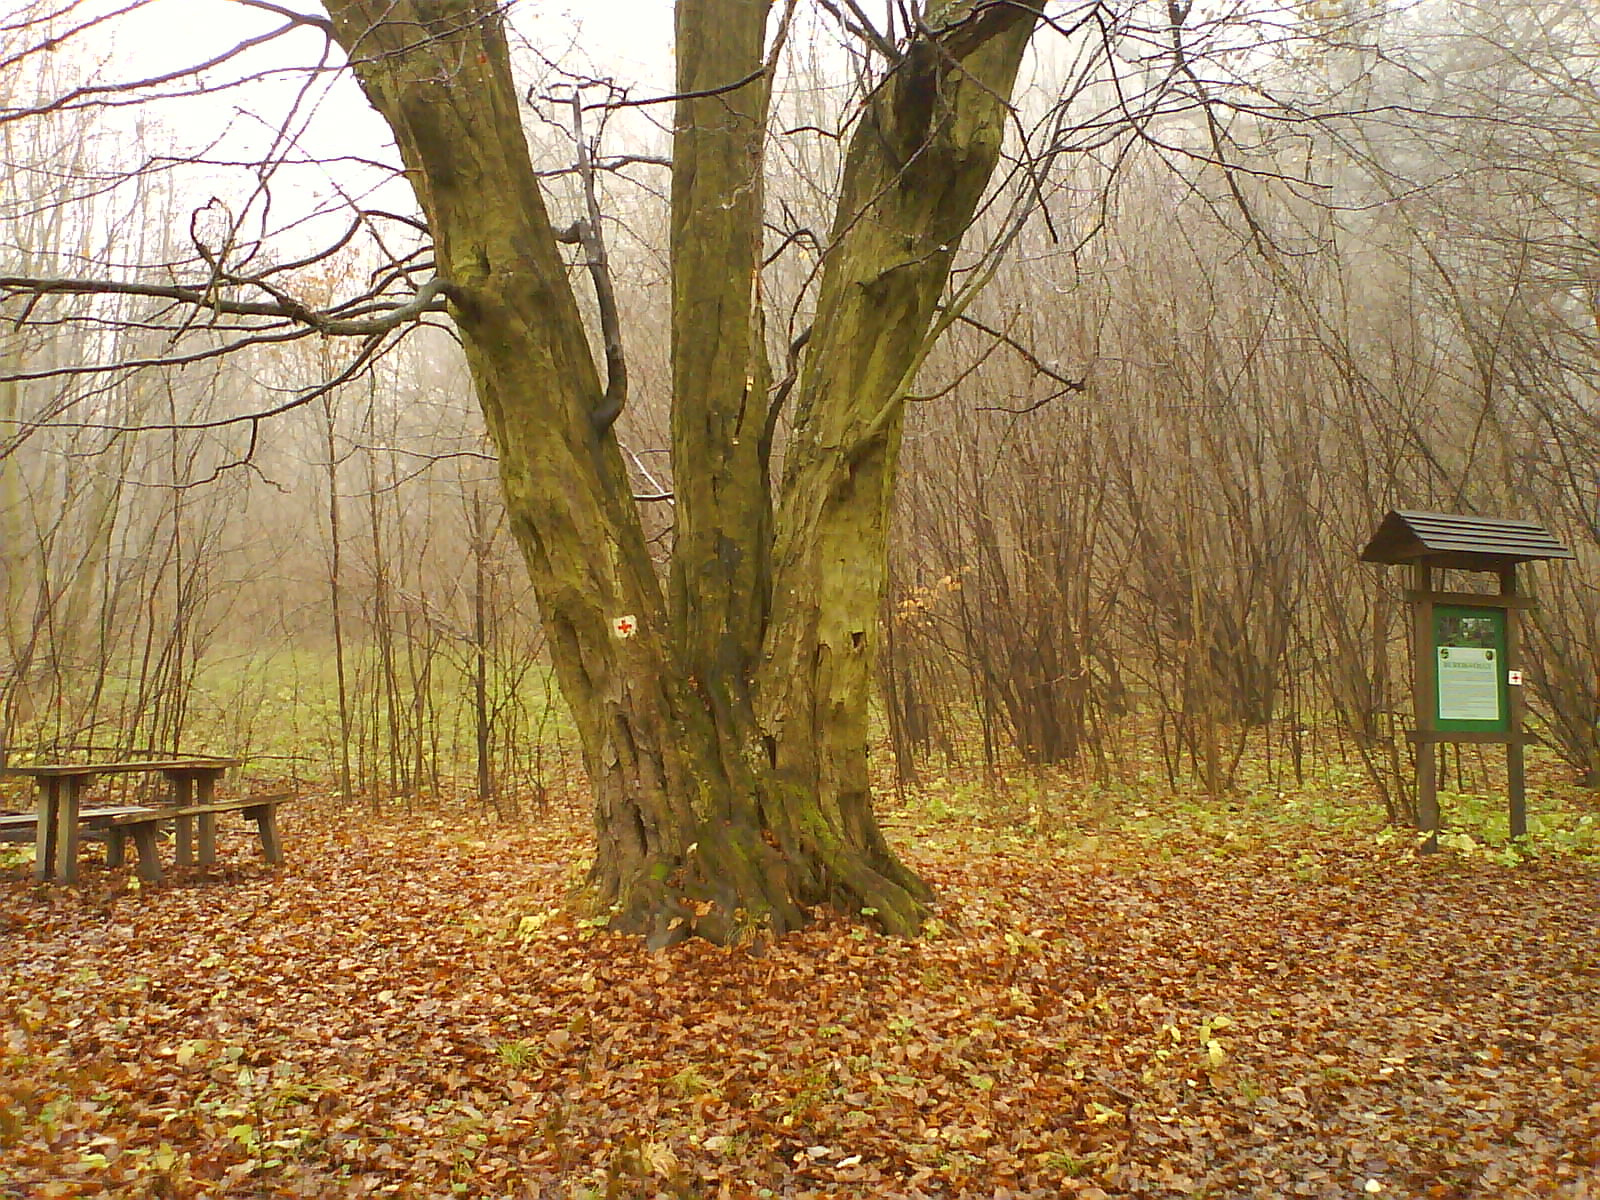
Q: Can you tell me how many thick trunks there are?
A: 3